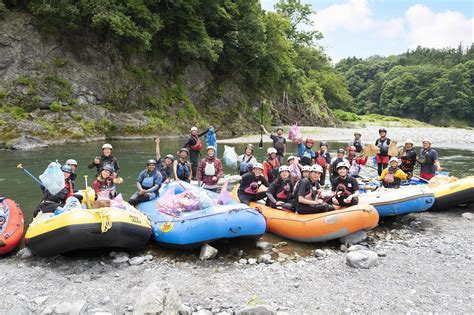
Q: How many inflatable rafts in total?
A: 6